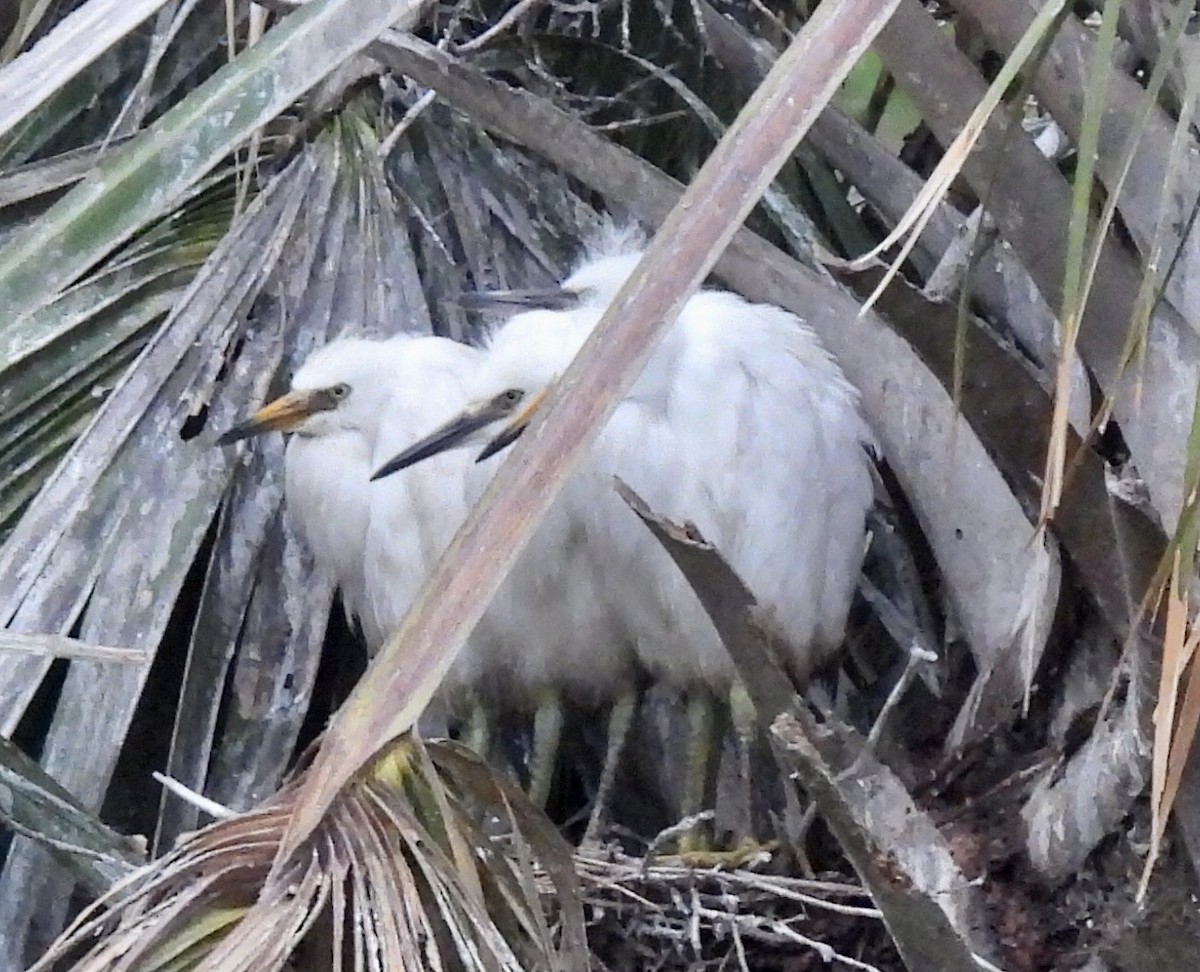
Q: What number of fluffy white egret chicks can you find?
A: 4